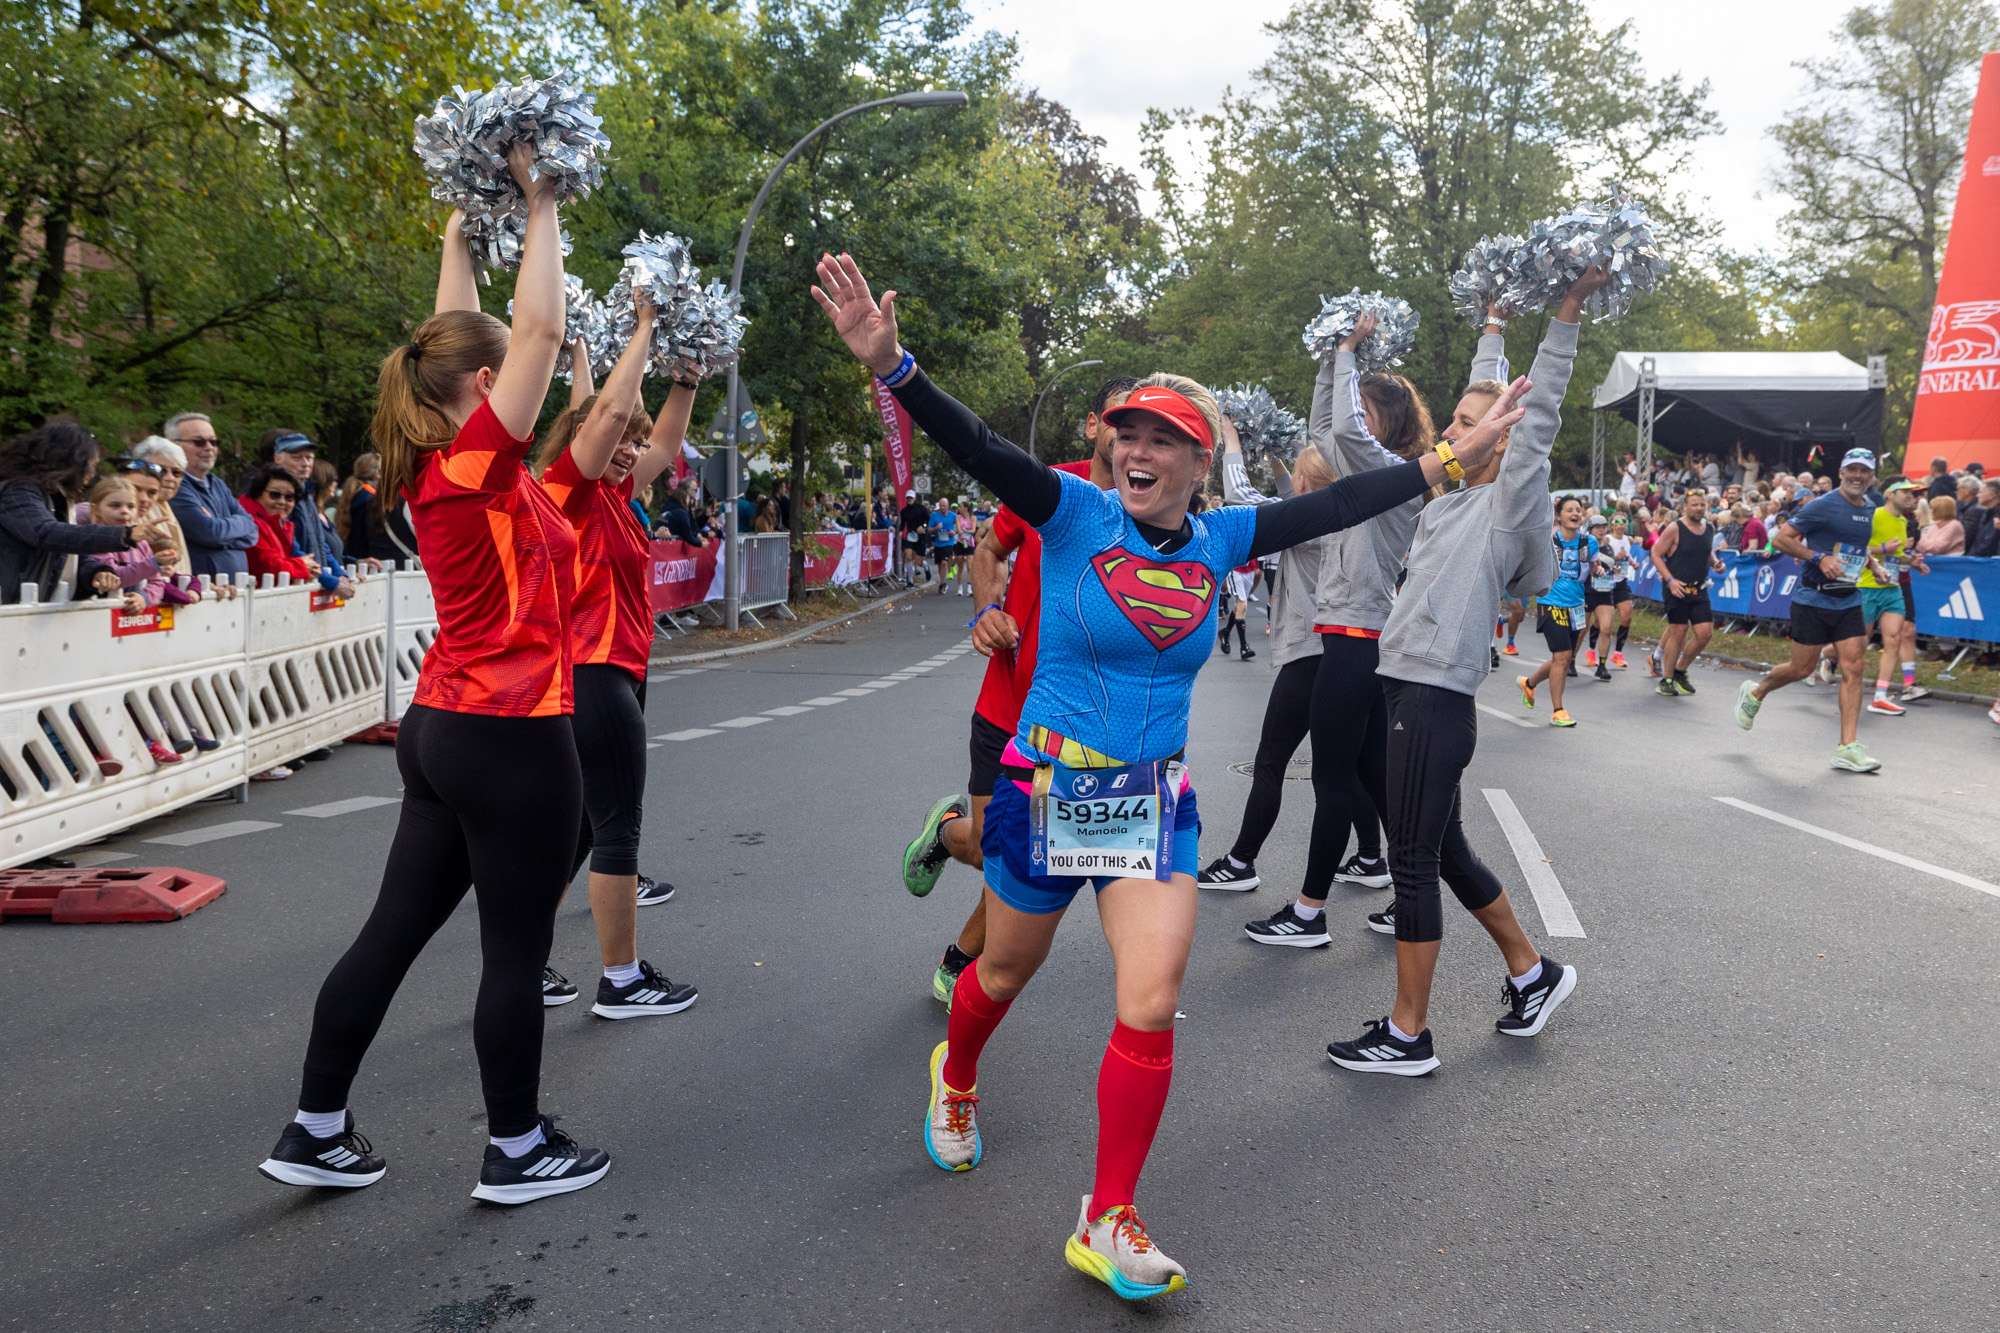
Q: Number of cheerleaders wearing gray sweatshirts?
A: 3